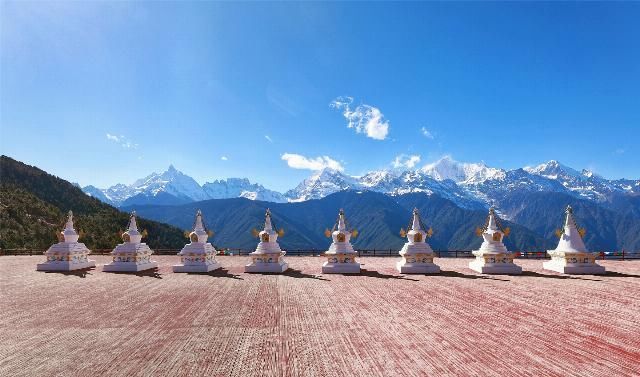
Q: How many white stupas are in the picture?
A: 8